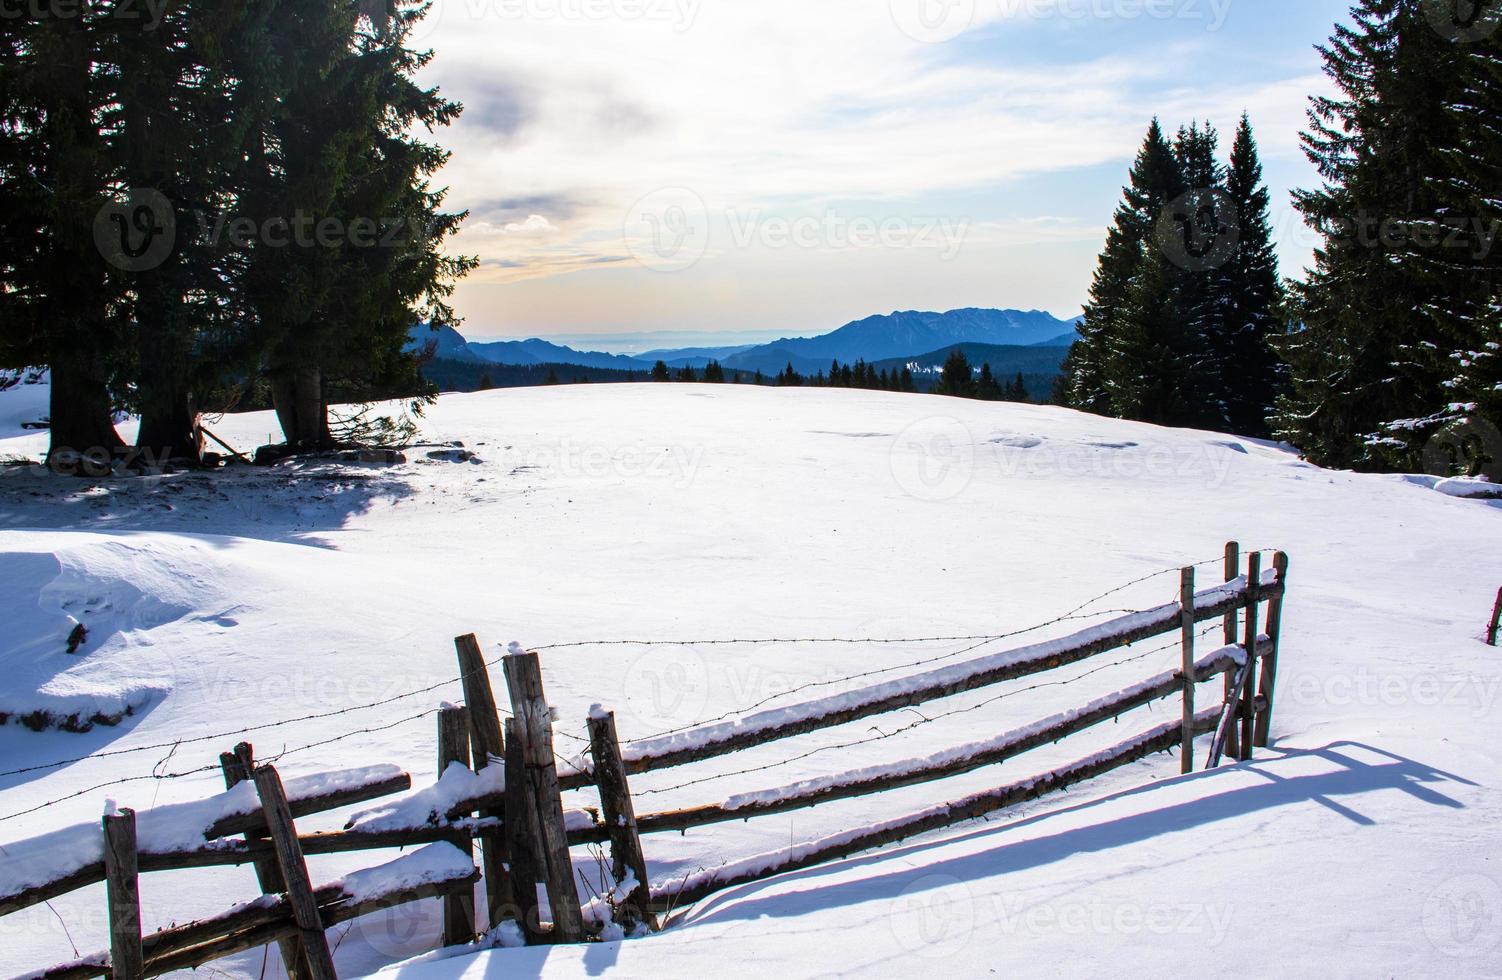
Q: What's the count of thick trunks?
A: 3